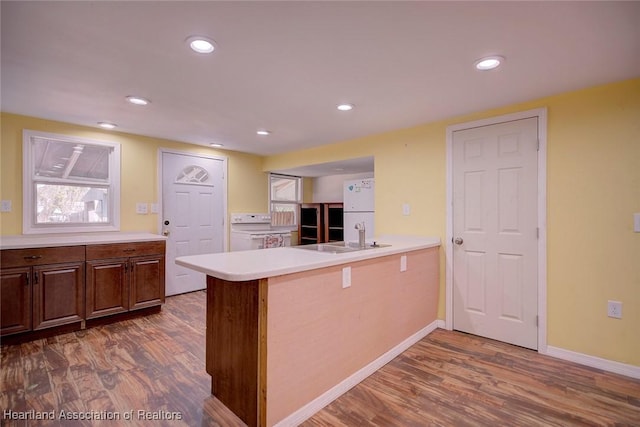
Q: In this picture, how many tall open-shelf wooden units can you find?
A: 2